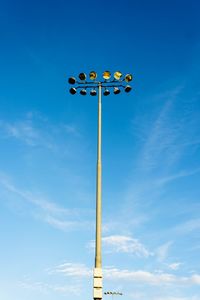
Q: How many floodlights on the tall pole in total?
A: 12